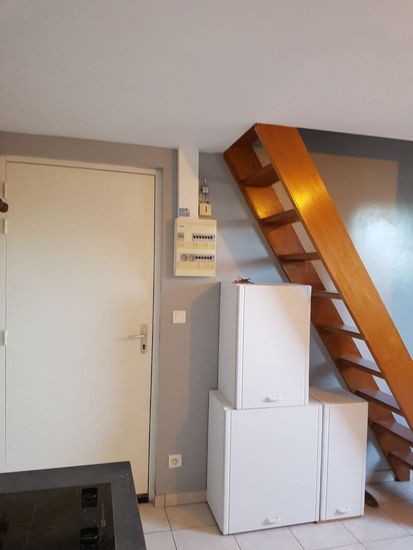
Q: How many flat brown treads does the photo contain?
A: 9